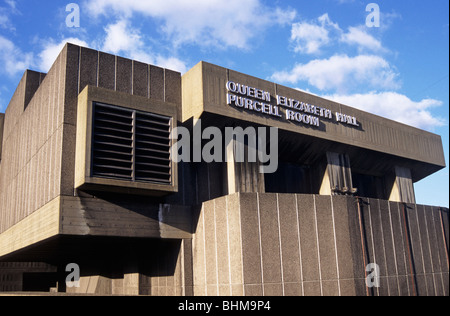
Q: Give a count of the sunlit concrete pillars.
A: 3